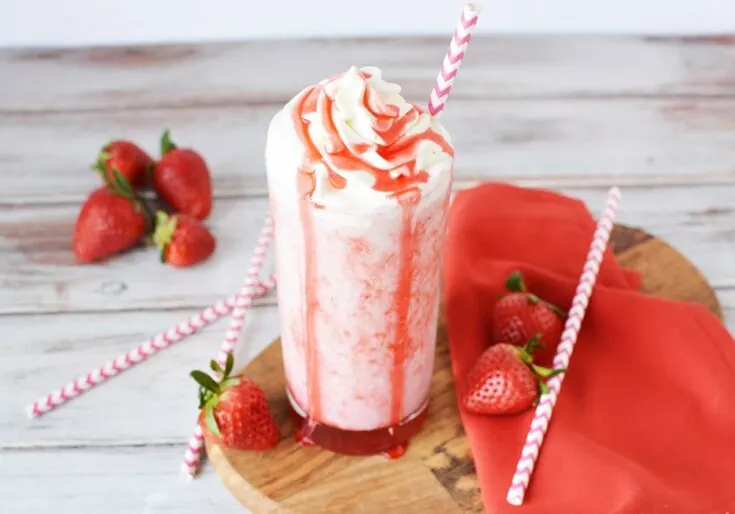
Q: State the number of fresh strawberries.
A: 7